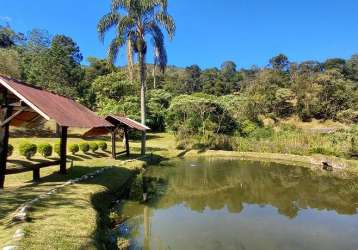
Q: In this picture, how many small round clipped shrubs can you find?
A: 8